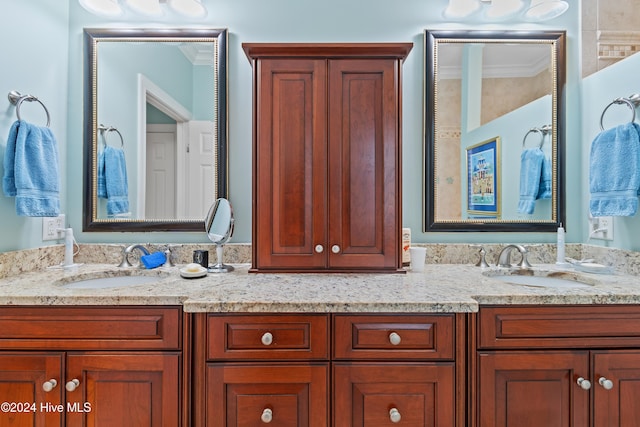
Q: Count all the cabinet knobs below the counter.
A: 8